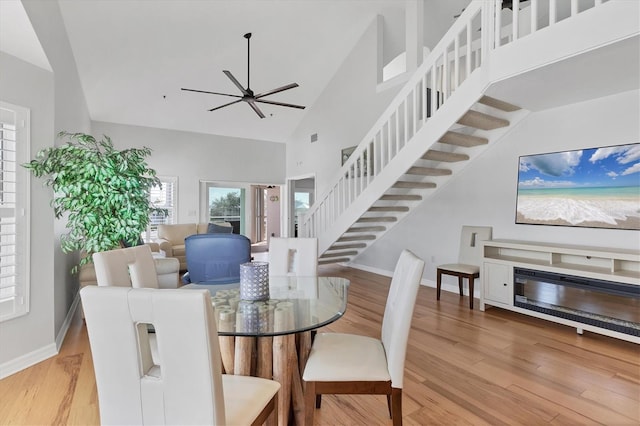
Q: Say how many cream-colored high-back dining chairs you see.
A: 5